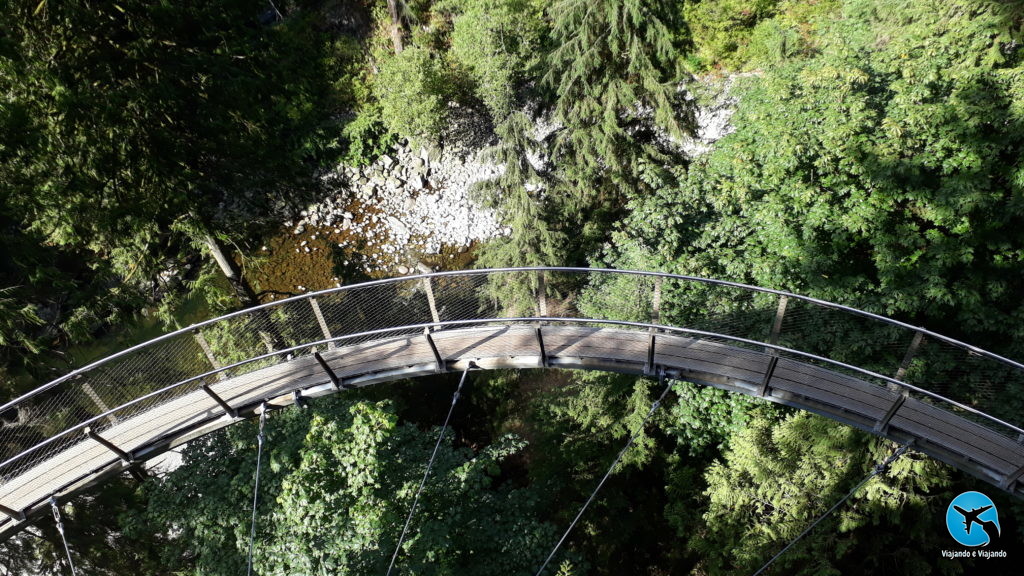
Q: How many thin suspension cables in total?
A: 5